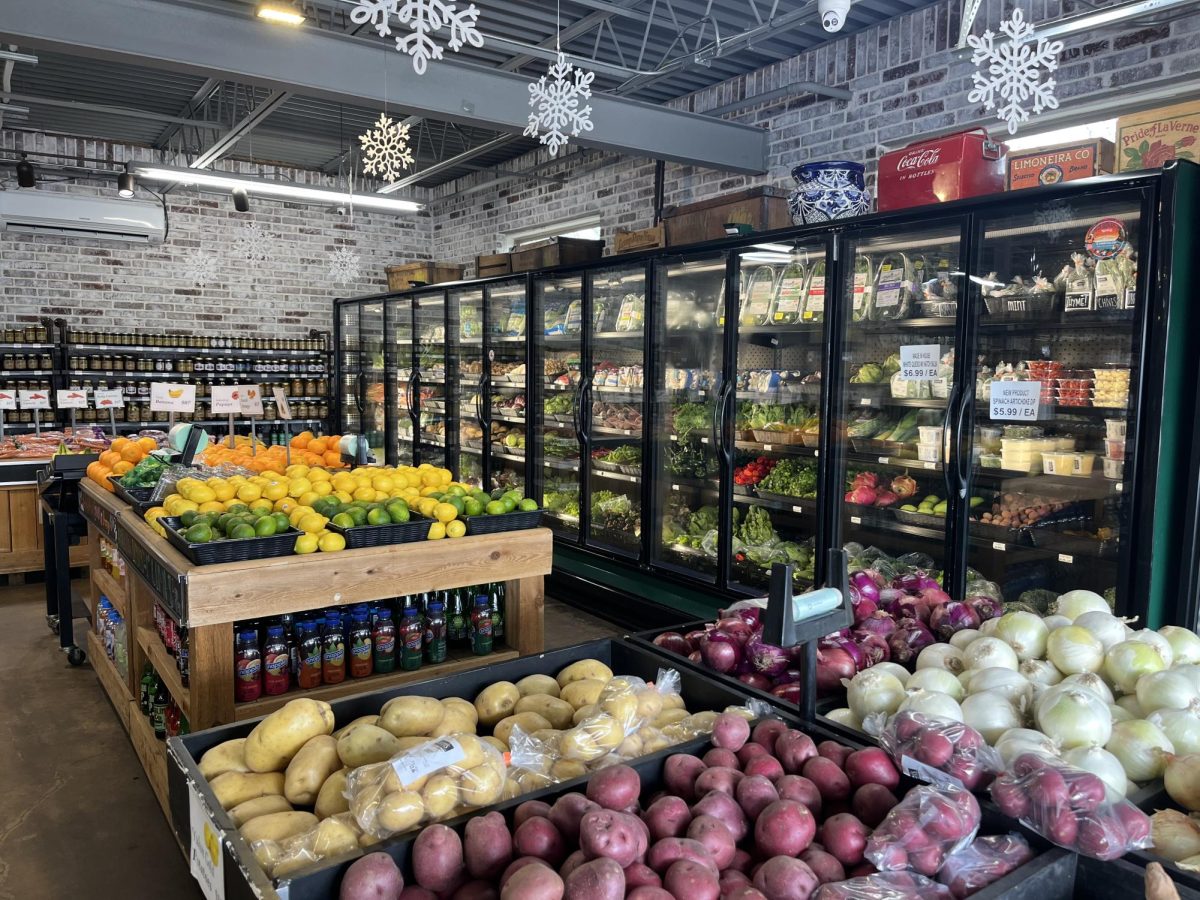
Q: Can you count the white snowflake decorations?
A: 7